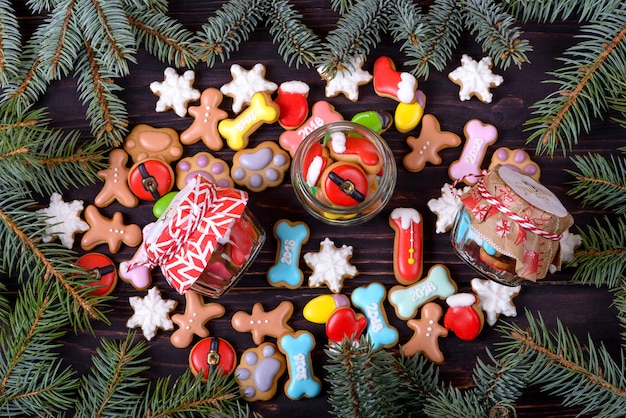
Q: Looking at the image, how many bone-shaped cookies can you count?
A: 8